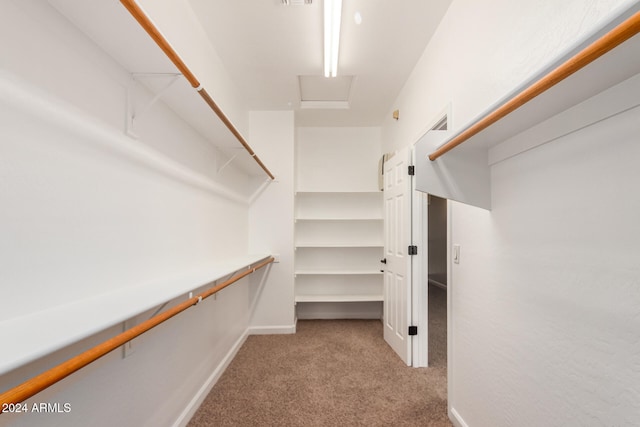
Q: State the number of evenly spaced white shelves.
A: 5